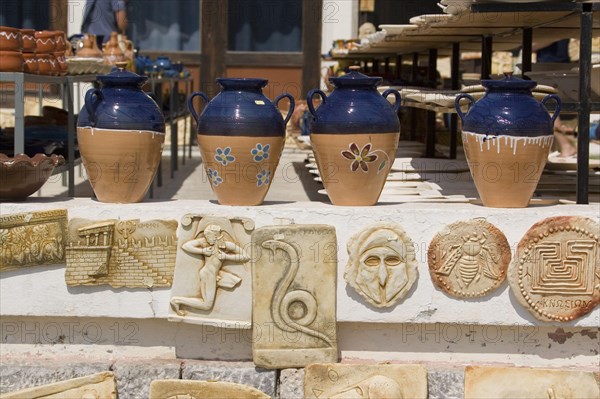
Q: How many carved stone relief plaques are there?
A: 11